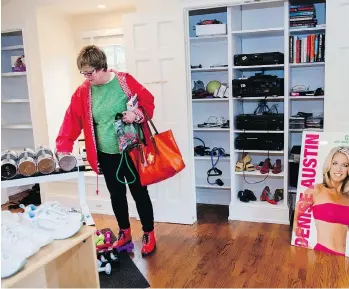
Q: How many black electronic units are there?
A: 4